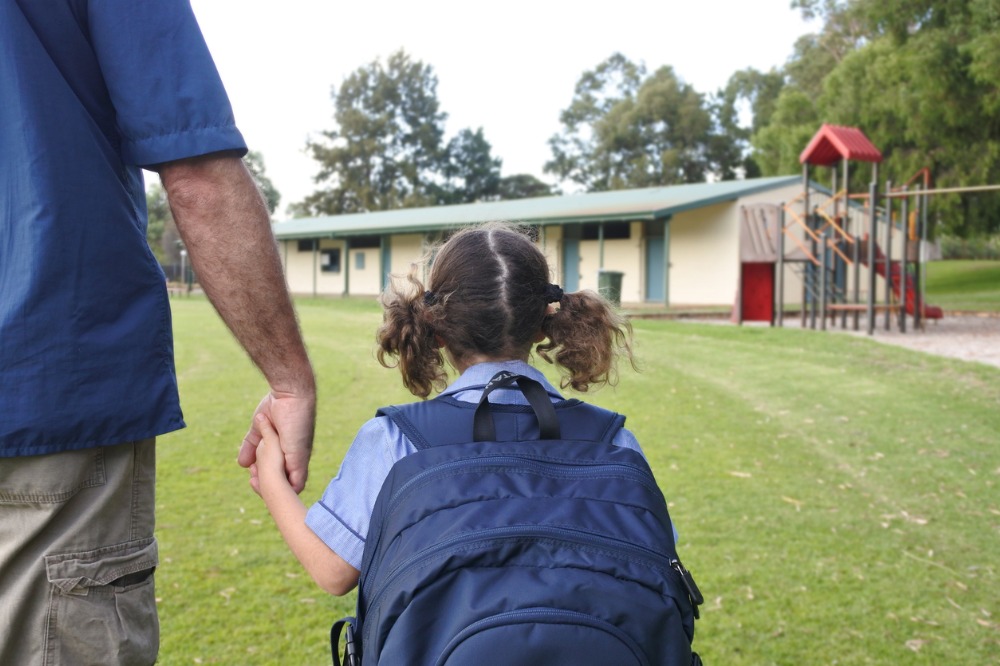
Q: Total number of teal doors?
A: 3